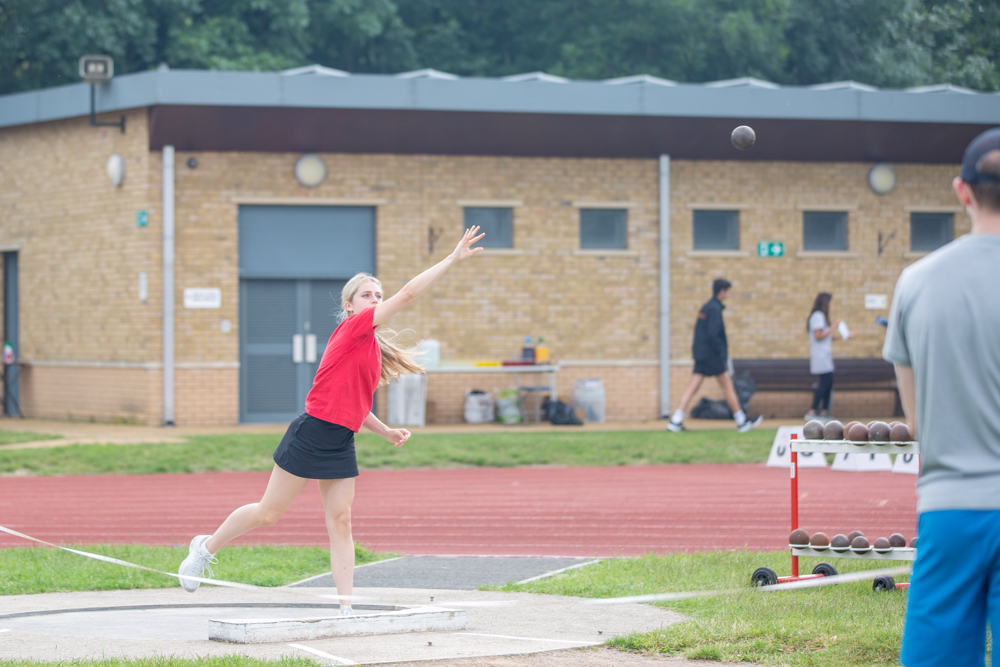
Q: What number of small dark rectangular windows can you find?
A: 5